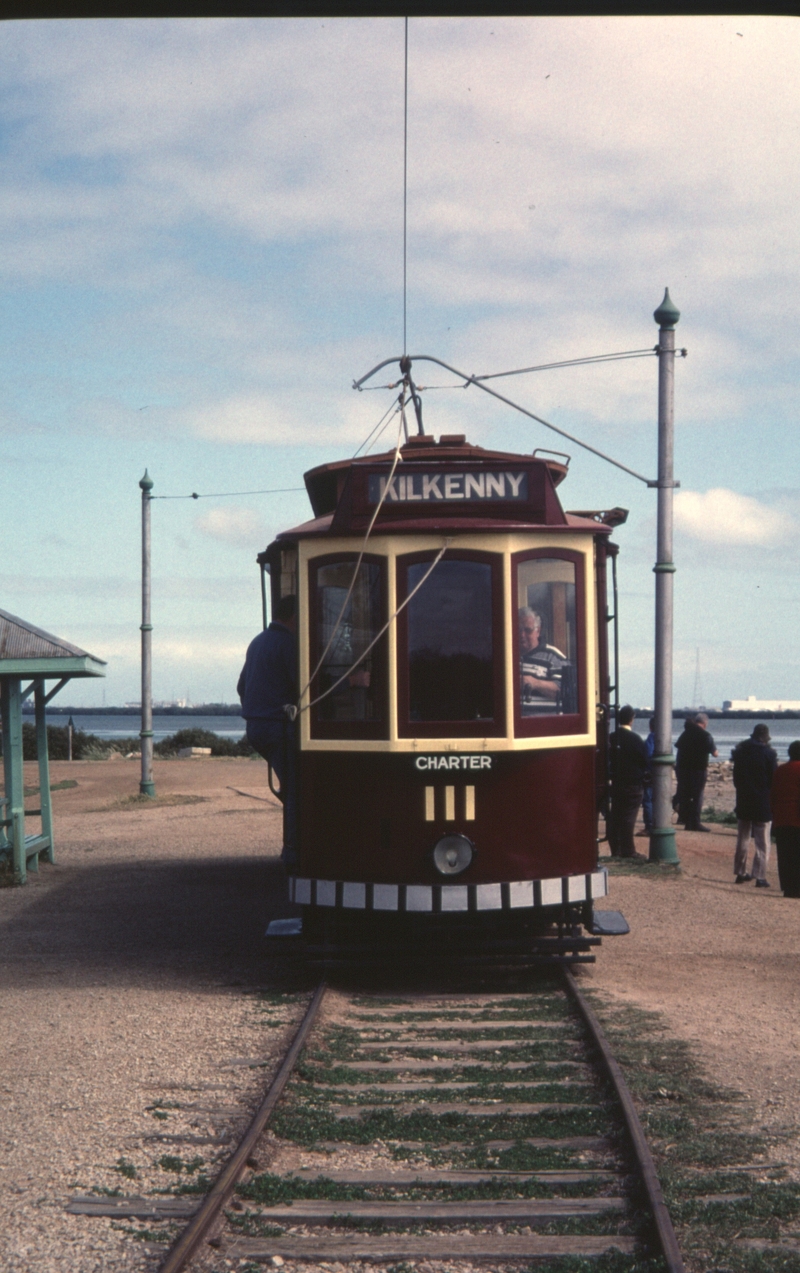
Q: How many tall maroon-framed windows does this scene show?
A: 3